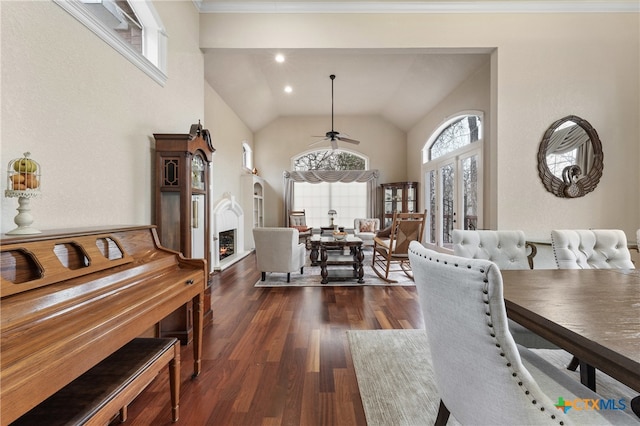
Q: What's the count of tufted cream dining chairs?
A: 3